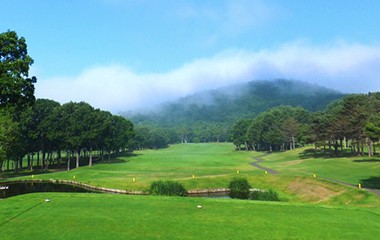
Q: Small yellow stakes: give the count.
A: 8